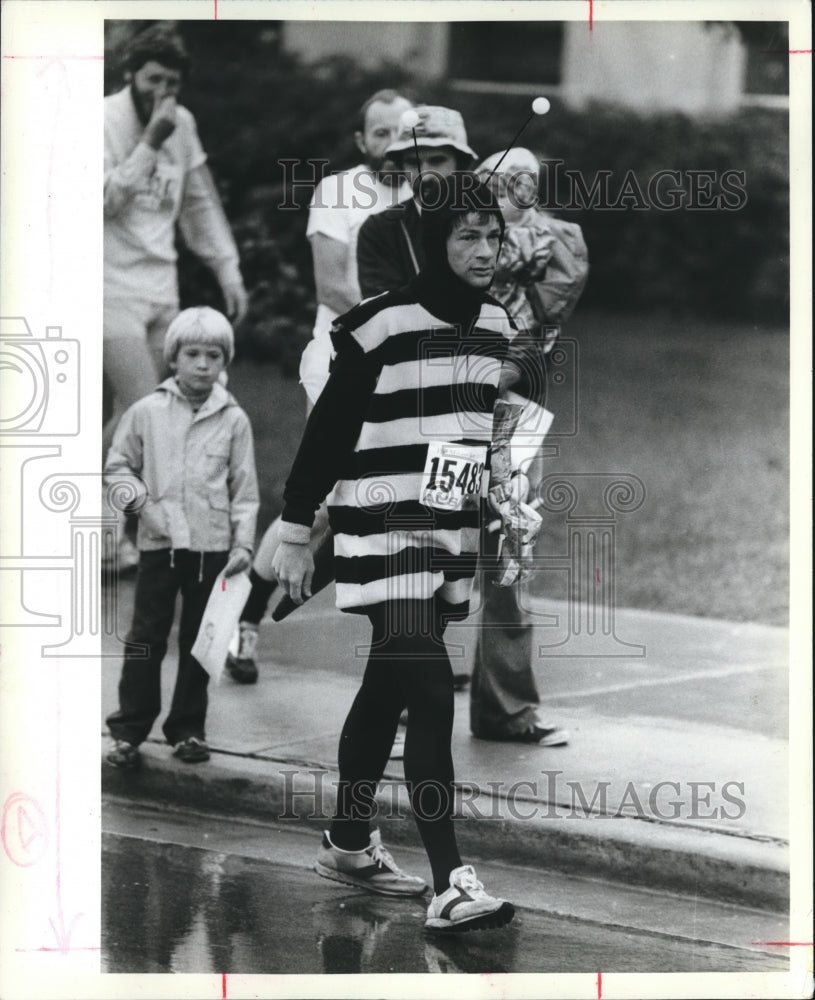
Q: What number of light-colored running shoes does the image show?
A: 2